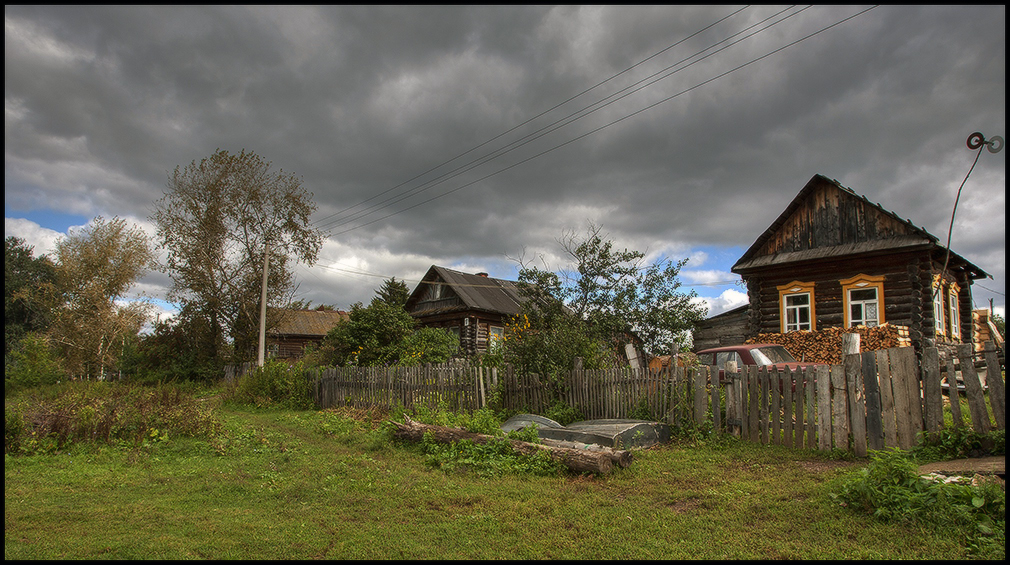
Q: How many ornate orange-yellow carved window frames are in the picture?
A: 4